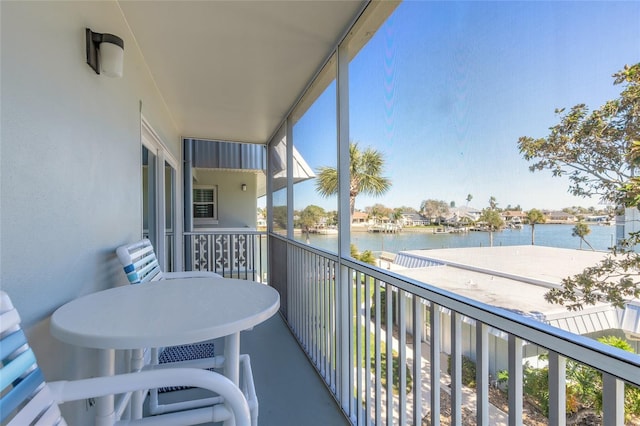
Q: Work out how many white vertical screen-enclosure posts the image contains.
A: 3